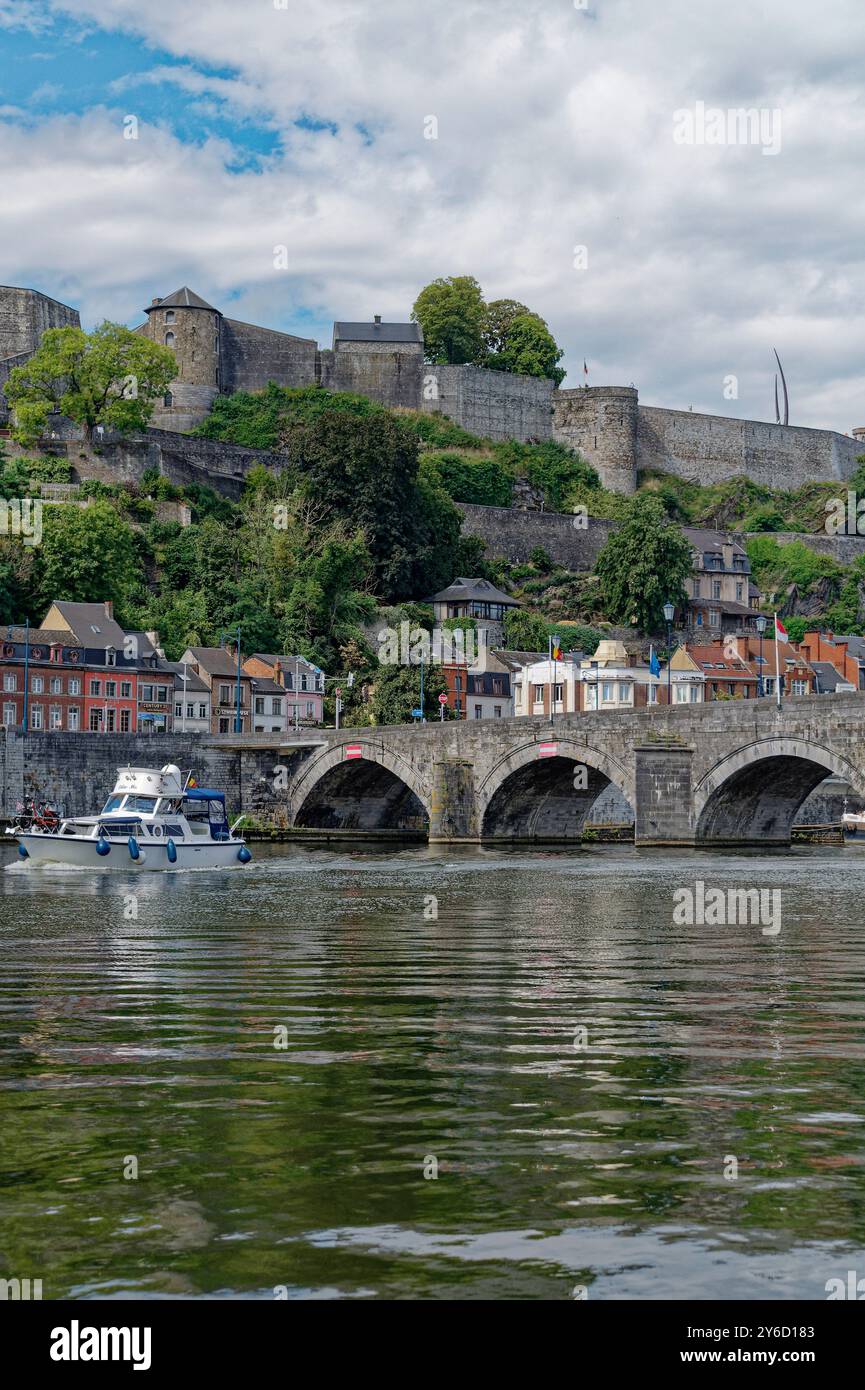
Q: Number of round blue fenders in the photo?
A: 3